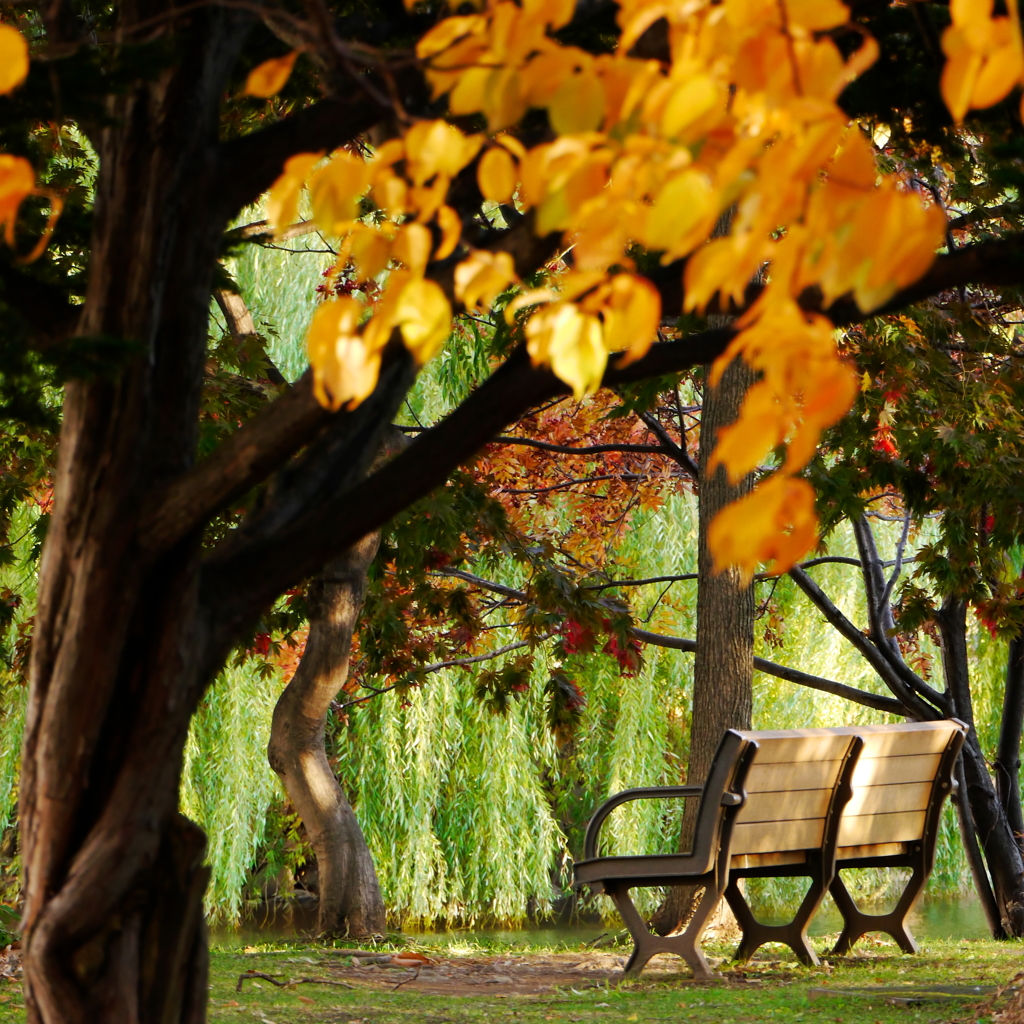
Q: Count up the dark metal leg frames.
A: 3